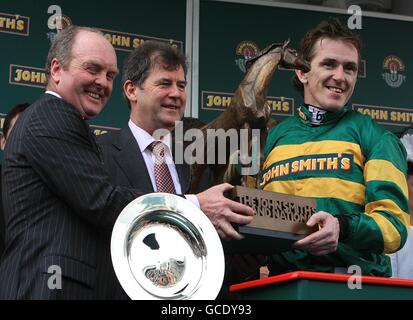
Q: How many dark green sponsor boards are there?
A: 2